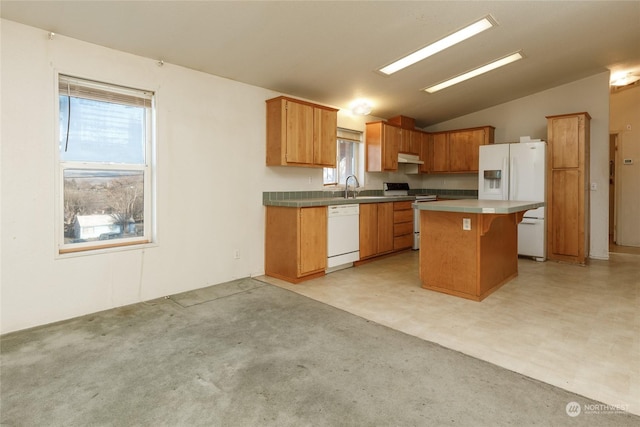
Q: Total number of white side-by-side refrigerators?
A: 1